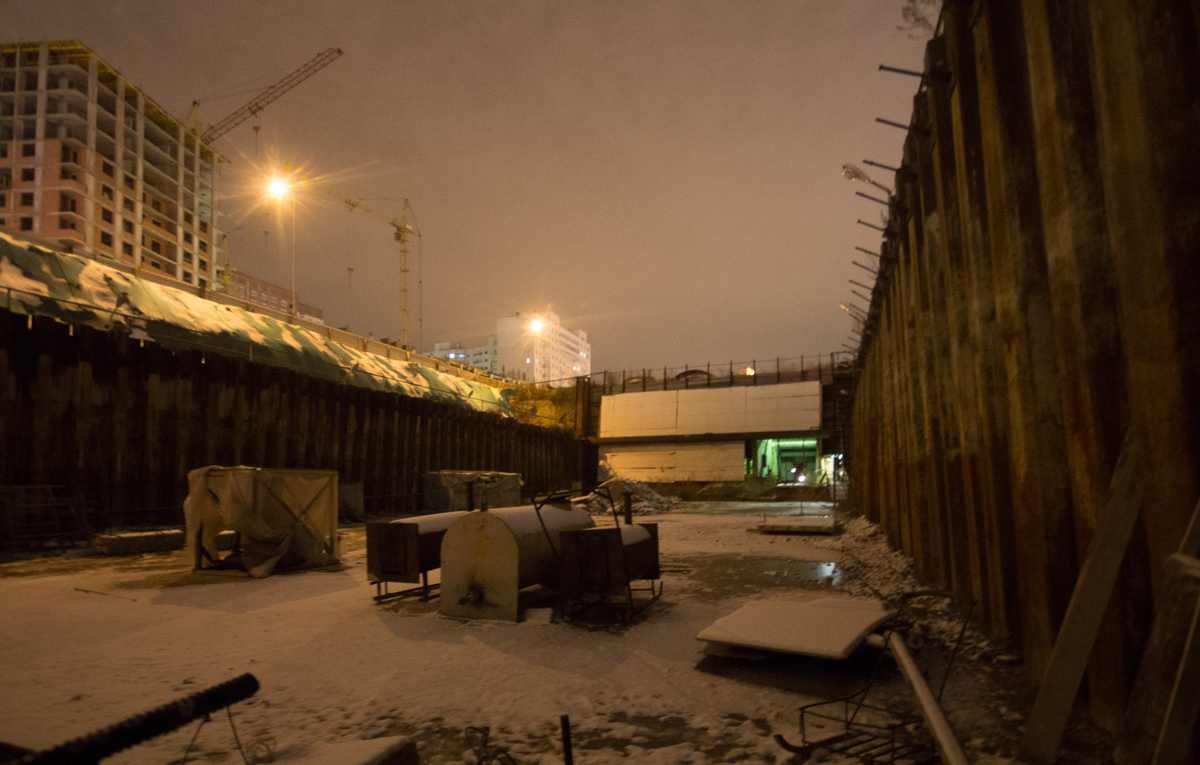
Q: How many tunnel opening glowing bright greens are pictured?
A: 1